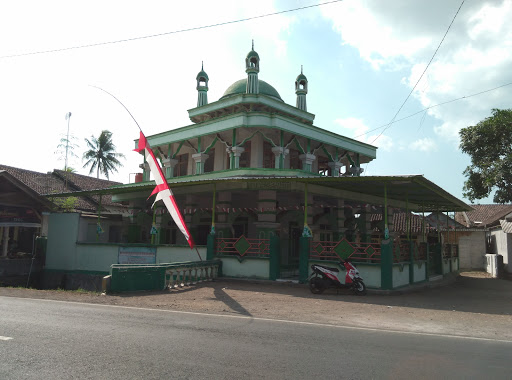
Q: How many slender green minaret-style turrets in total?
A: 3